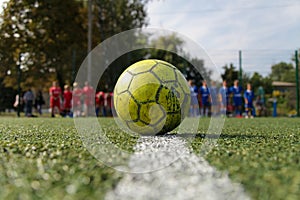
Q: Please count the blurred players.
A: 12